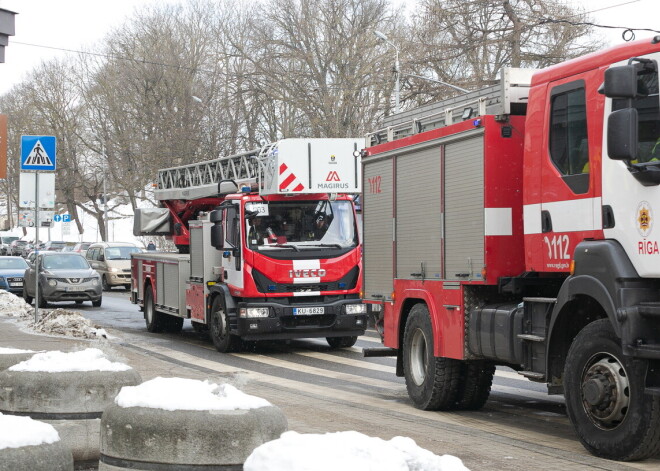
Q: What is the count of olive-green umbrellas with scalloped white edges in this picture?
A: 0